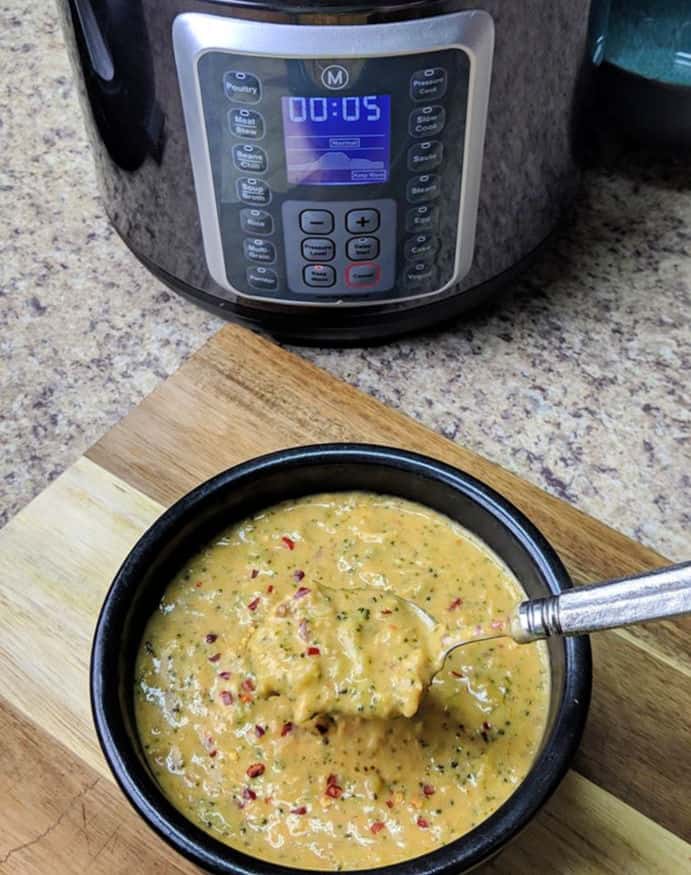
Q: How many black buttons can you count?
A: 14